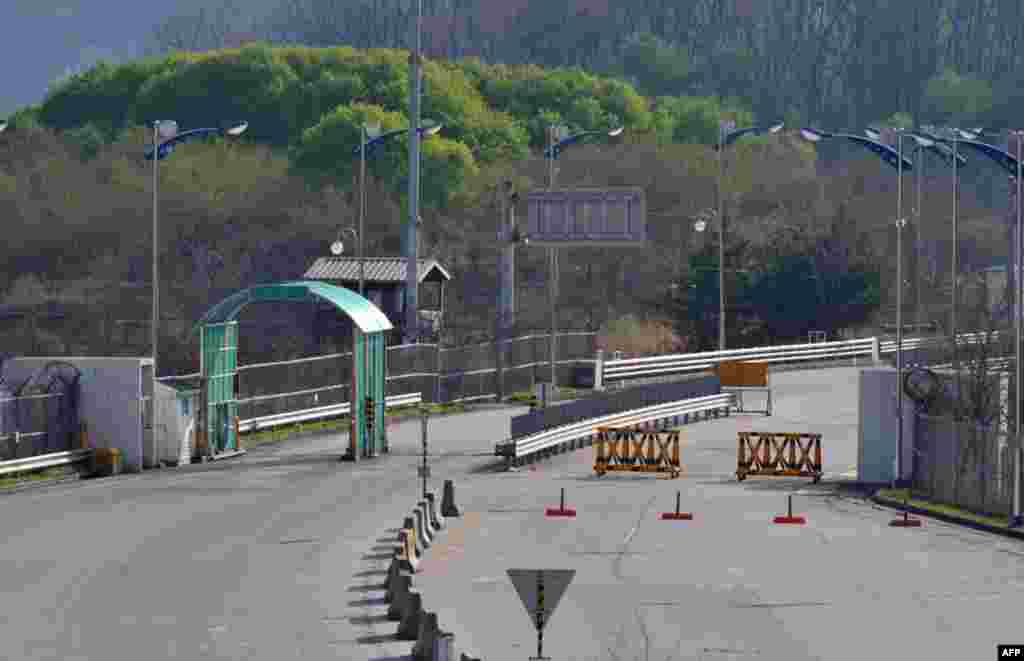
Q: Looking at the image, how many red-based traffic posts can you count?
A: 4